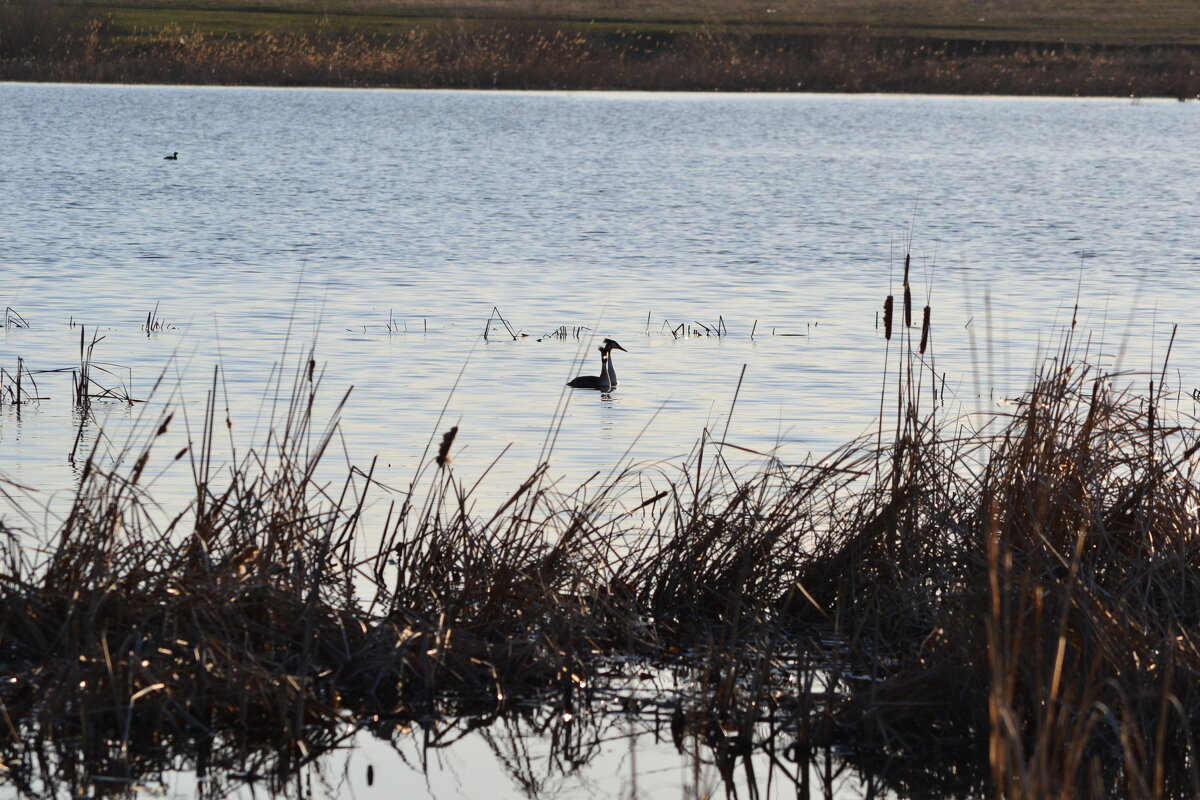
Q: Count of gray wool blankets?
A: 0